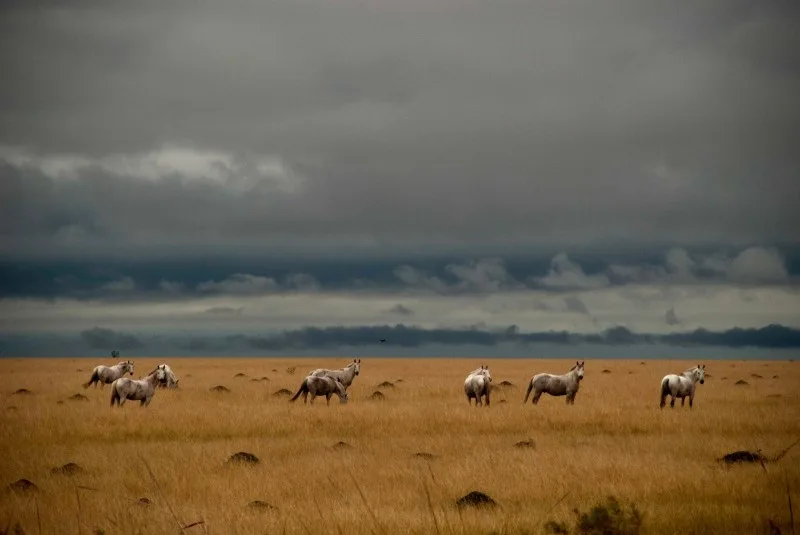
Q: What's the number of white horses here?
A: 8